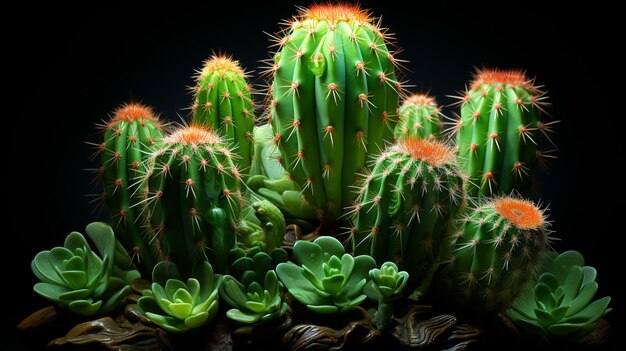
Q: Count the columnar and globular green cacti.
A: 8